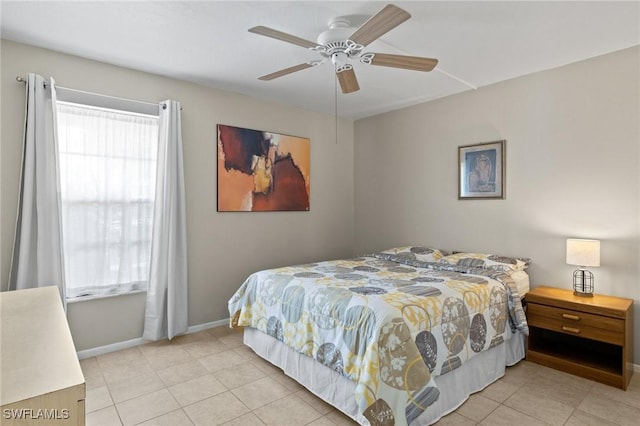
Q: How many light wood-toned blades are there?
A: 5